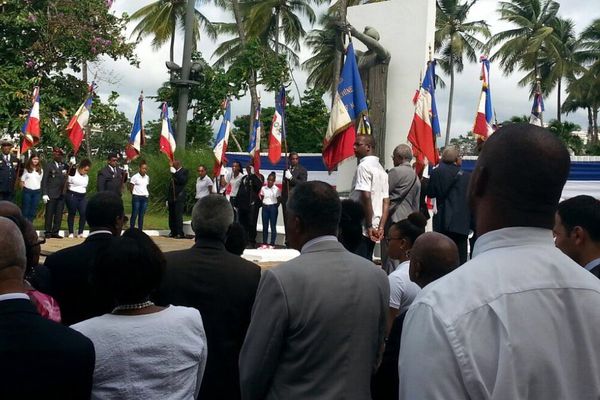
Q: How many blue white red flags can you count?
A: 11